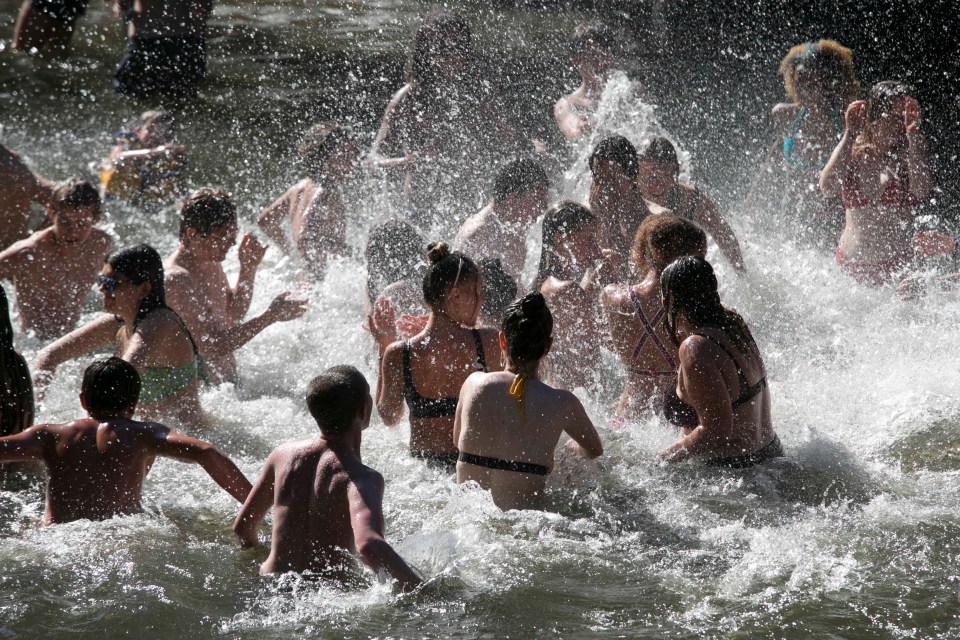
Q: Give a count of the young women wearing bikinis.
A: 7